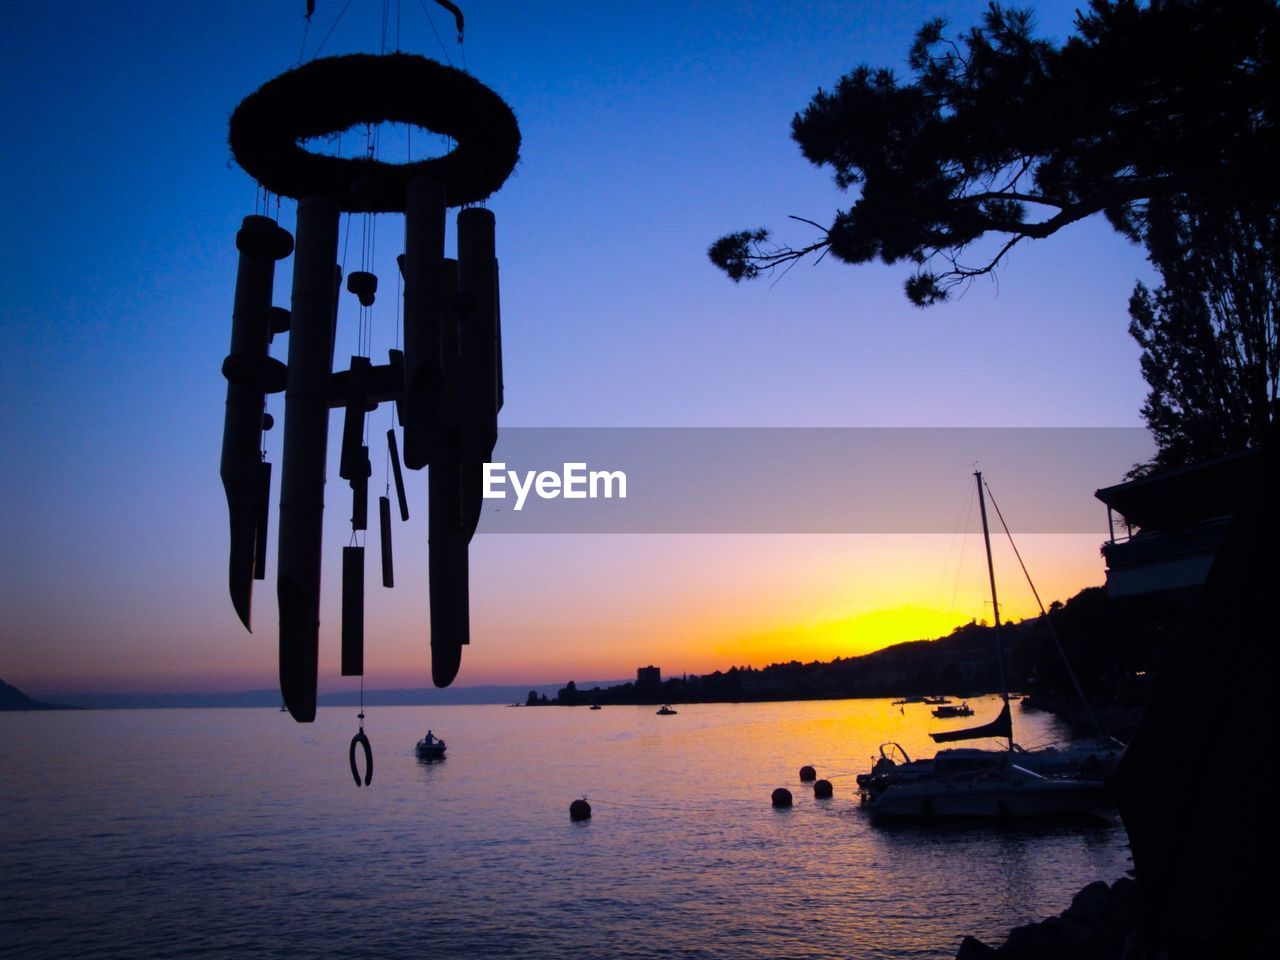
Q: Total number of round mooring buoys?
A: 4